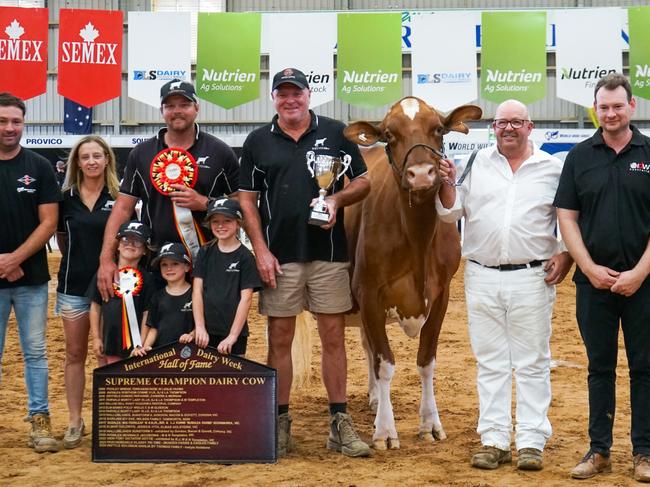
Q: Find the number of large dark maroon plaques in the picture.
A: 1